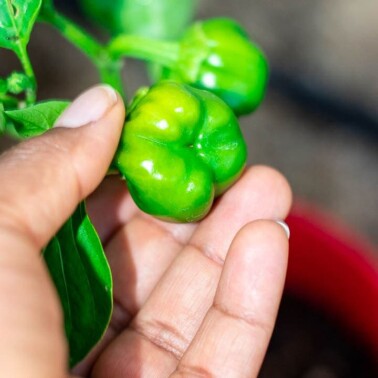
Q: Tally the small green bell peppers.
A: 2